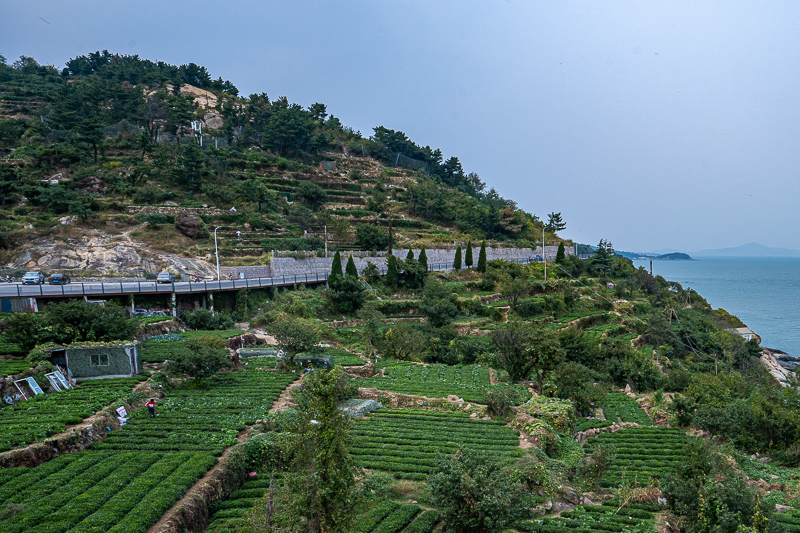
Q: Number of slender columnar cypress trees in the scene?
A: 9